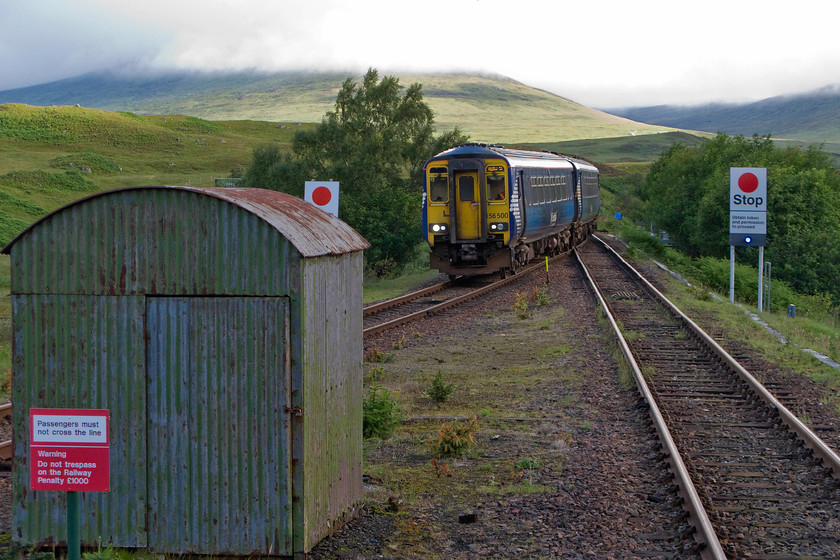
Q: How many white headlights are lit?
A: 3